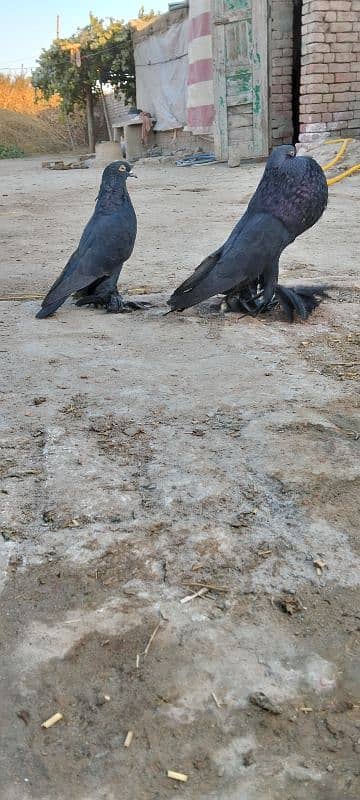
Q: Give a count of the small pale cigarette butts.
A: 3